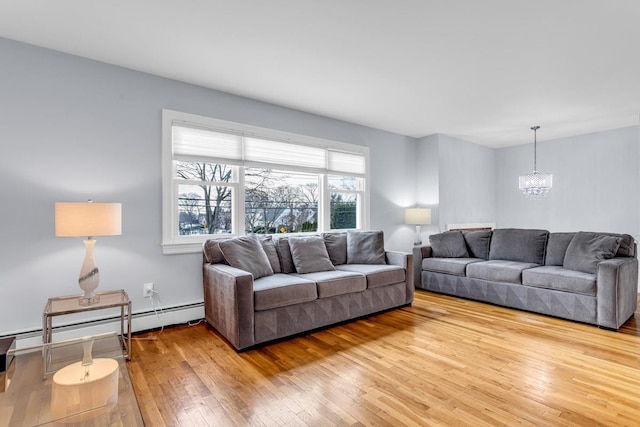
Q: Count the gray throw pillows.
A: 5